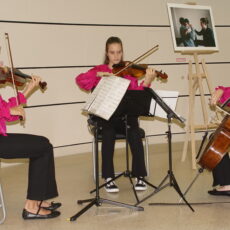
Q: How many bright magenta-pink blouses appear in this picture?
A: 3